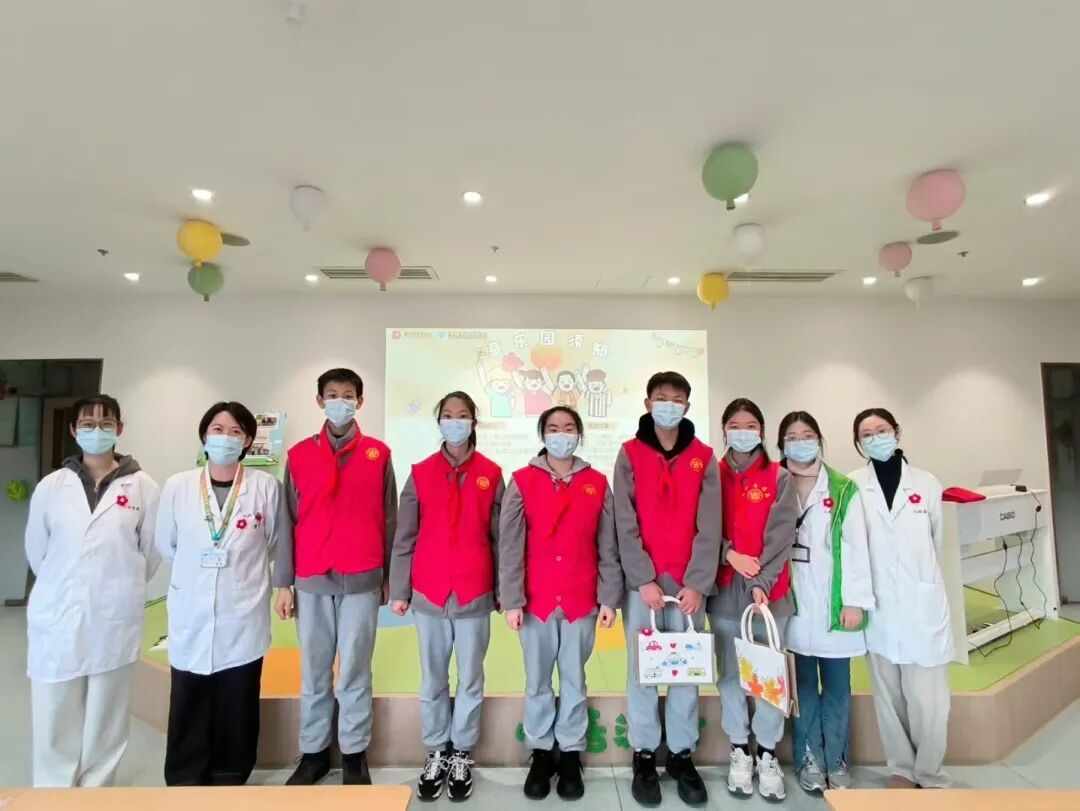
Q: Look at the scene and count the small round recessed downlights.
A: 10